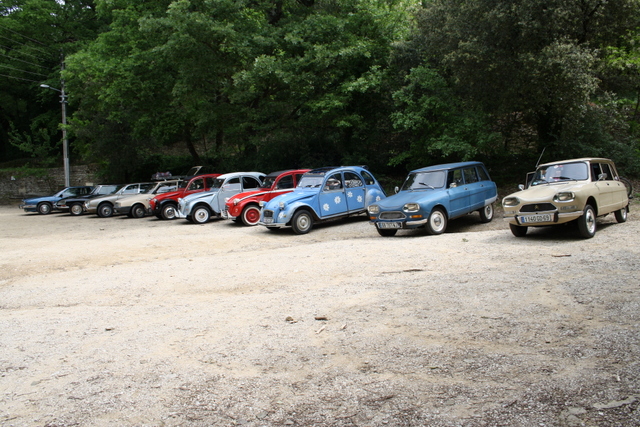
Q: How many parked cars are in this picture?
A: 10